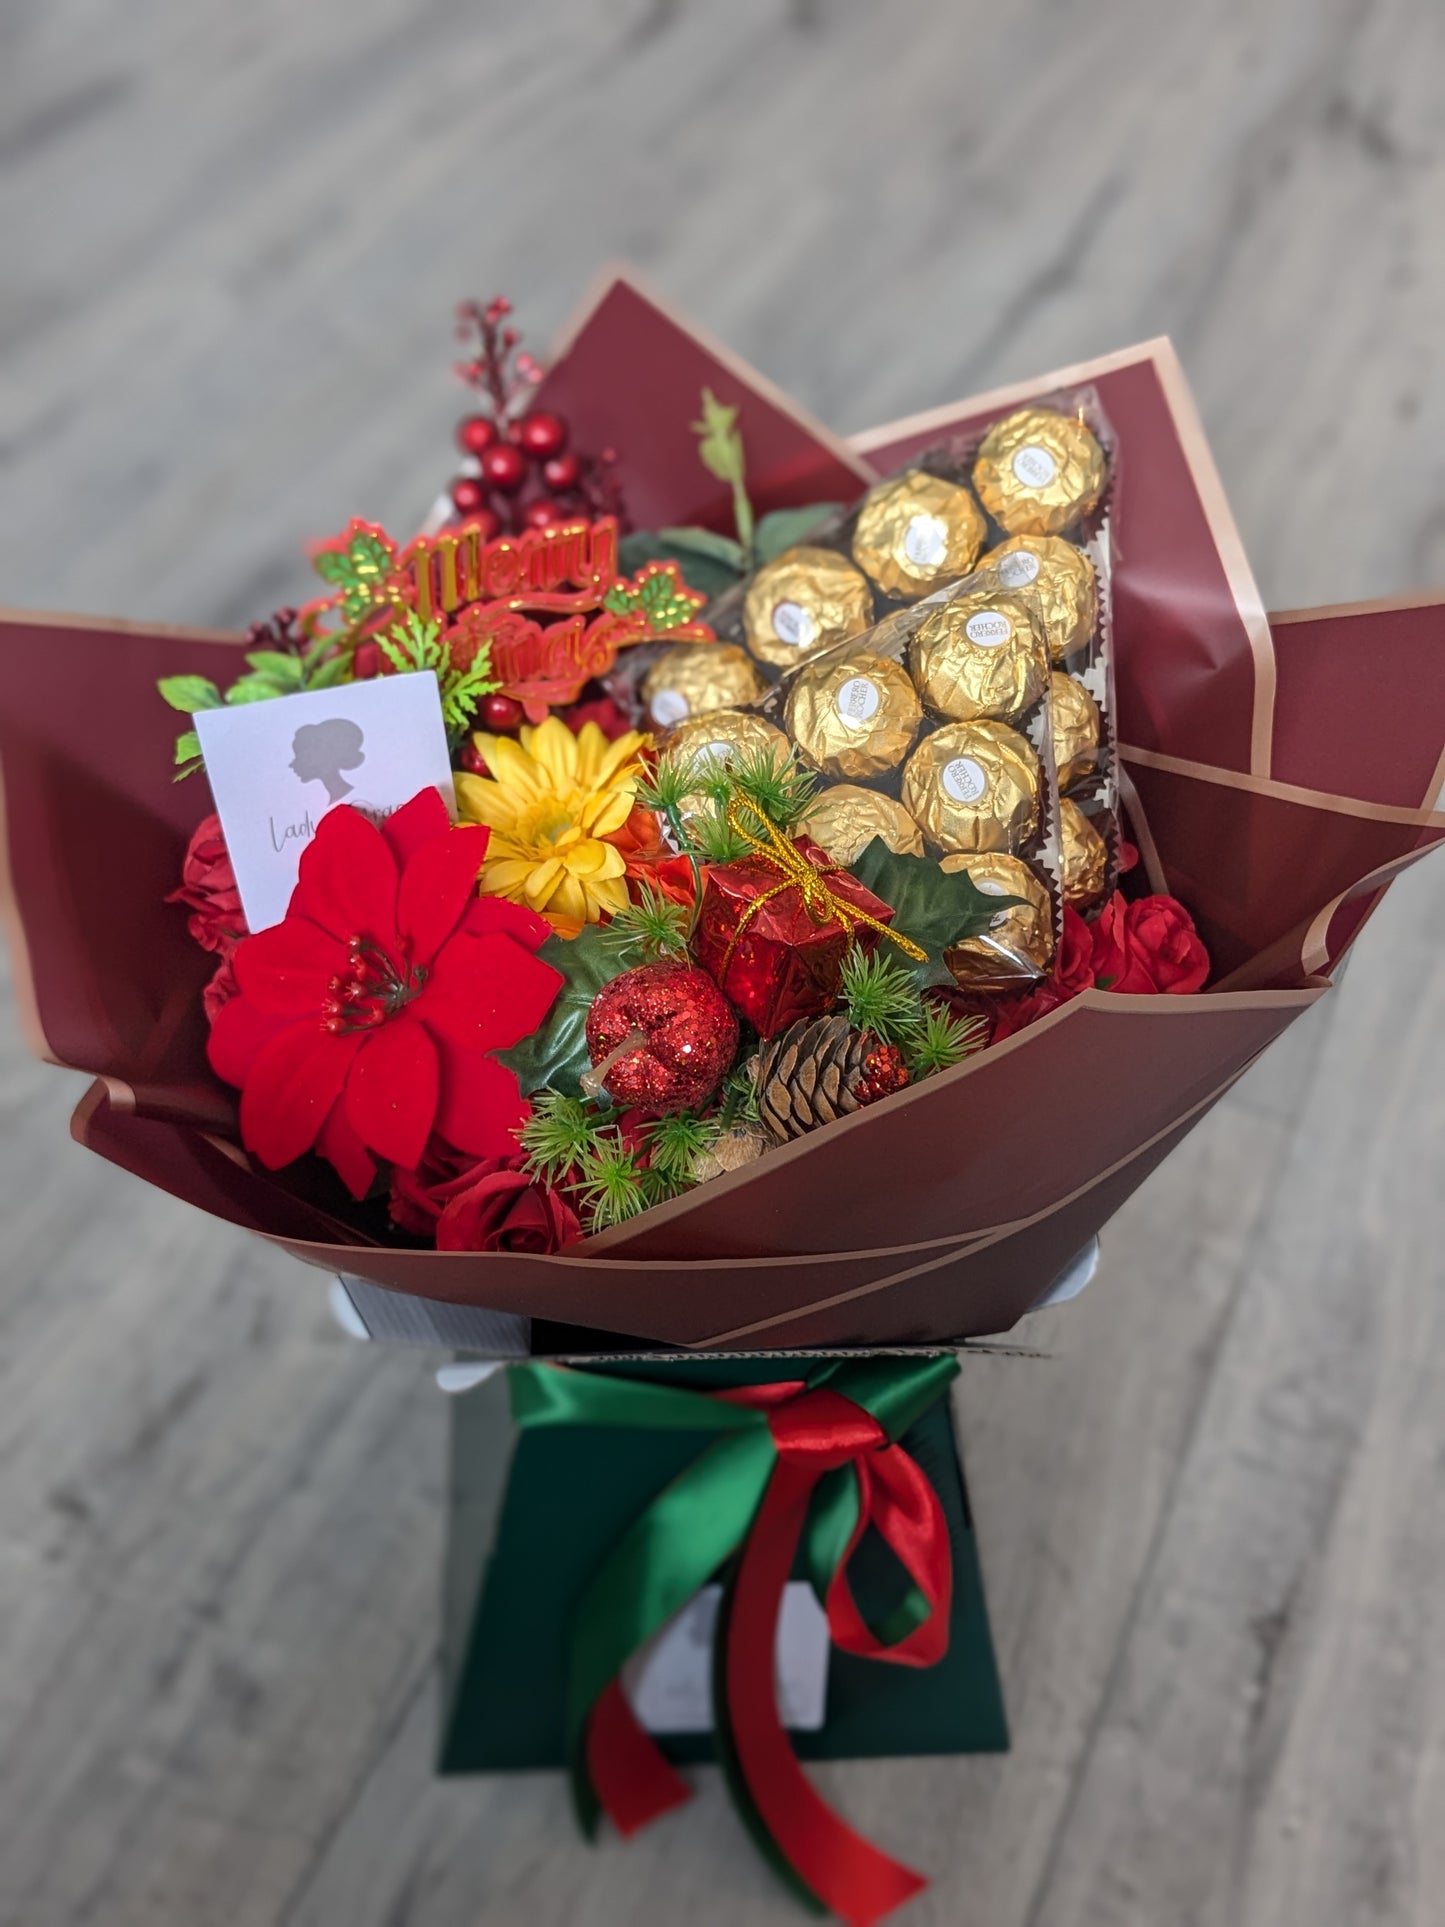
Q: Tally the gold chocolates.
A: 13